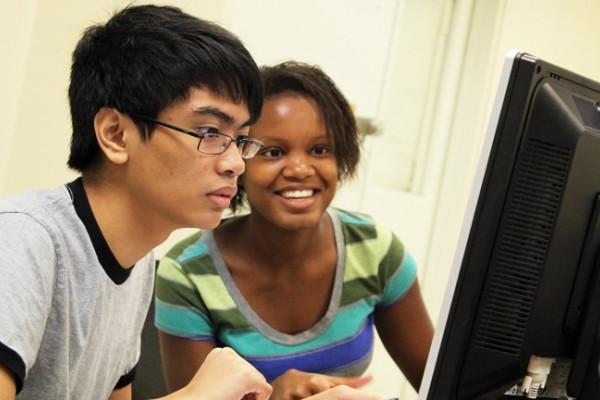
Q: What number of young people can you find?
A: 2